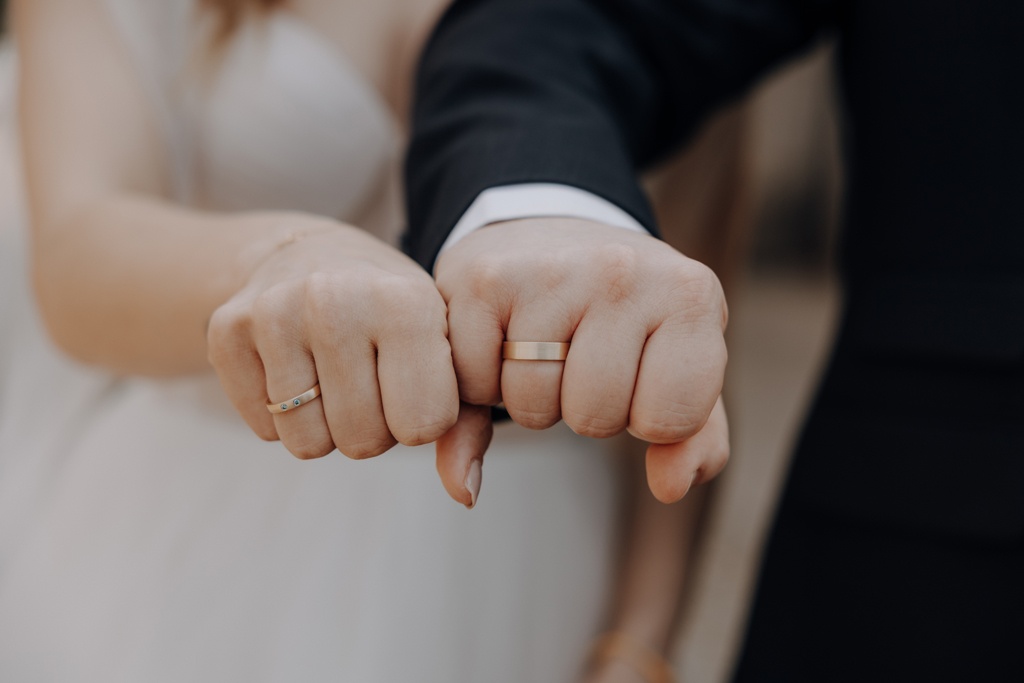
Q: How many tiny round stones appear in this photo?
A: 2